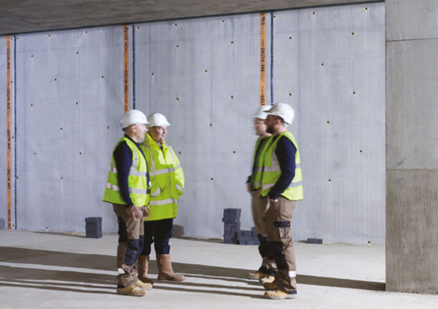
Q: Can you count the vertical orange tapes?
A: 3